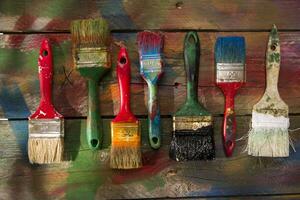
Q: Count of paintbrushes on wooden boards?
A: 7